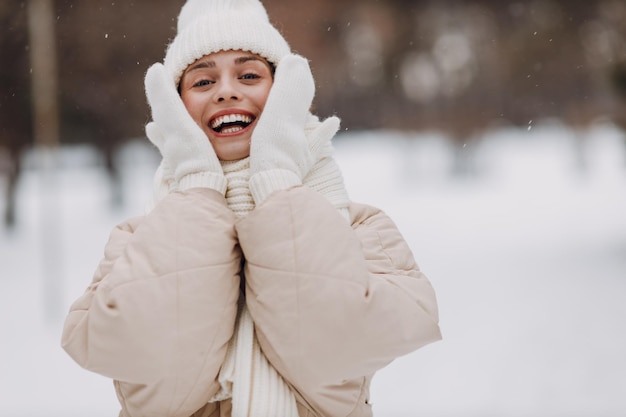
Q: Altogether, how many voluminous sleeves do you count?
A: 2